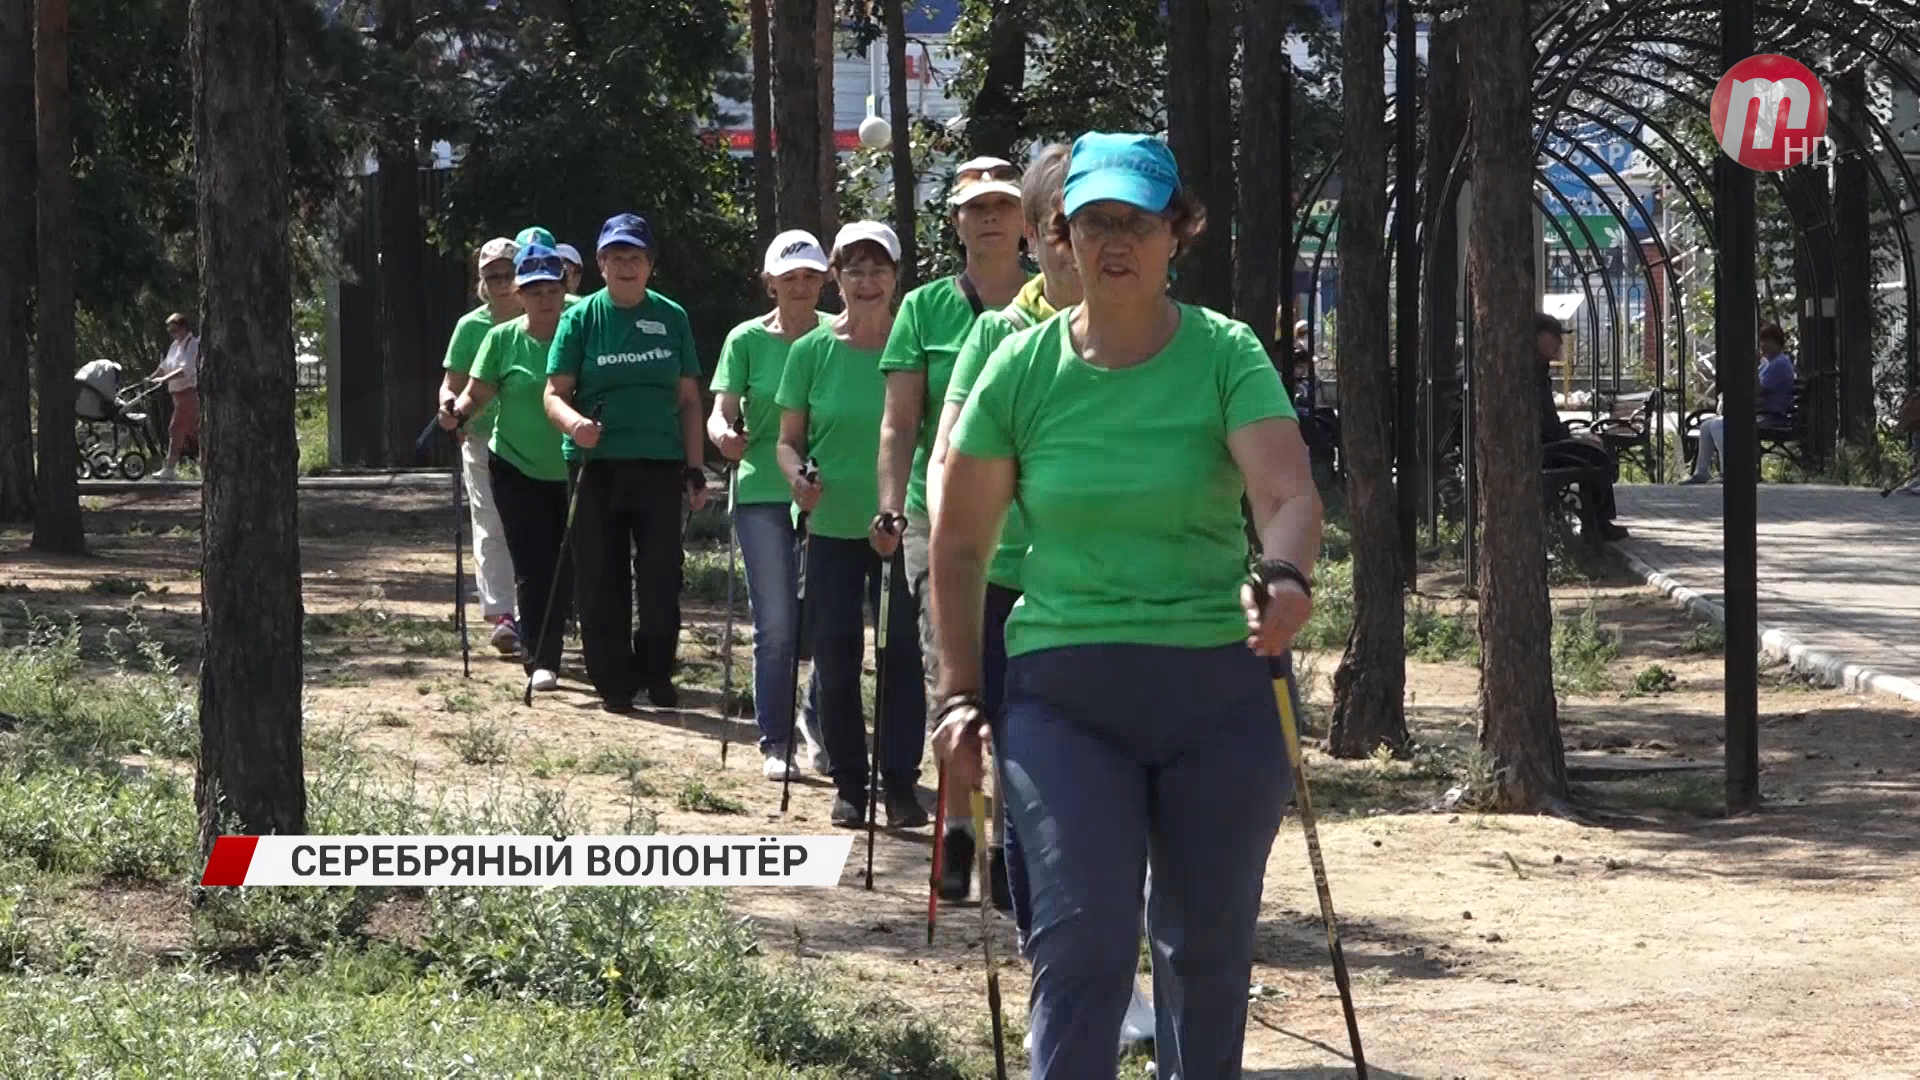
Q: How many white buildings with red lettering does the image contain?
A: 1